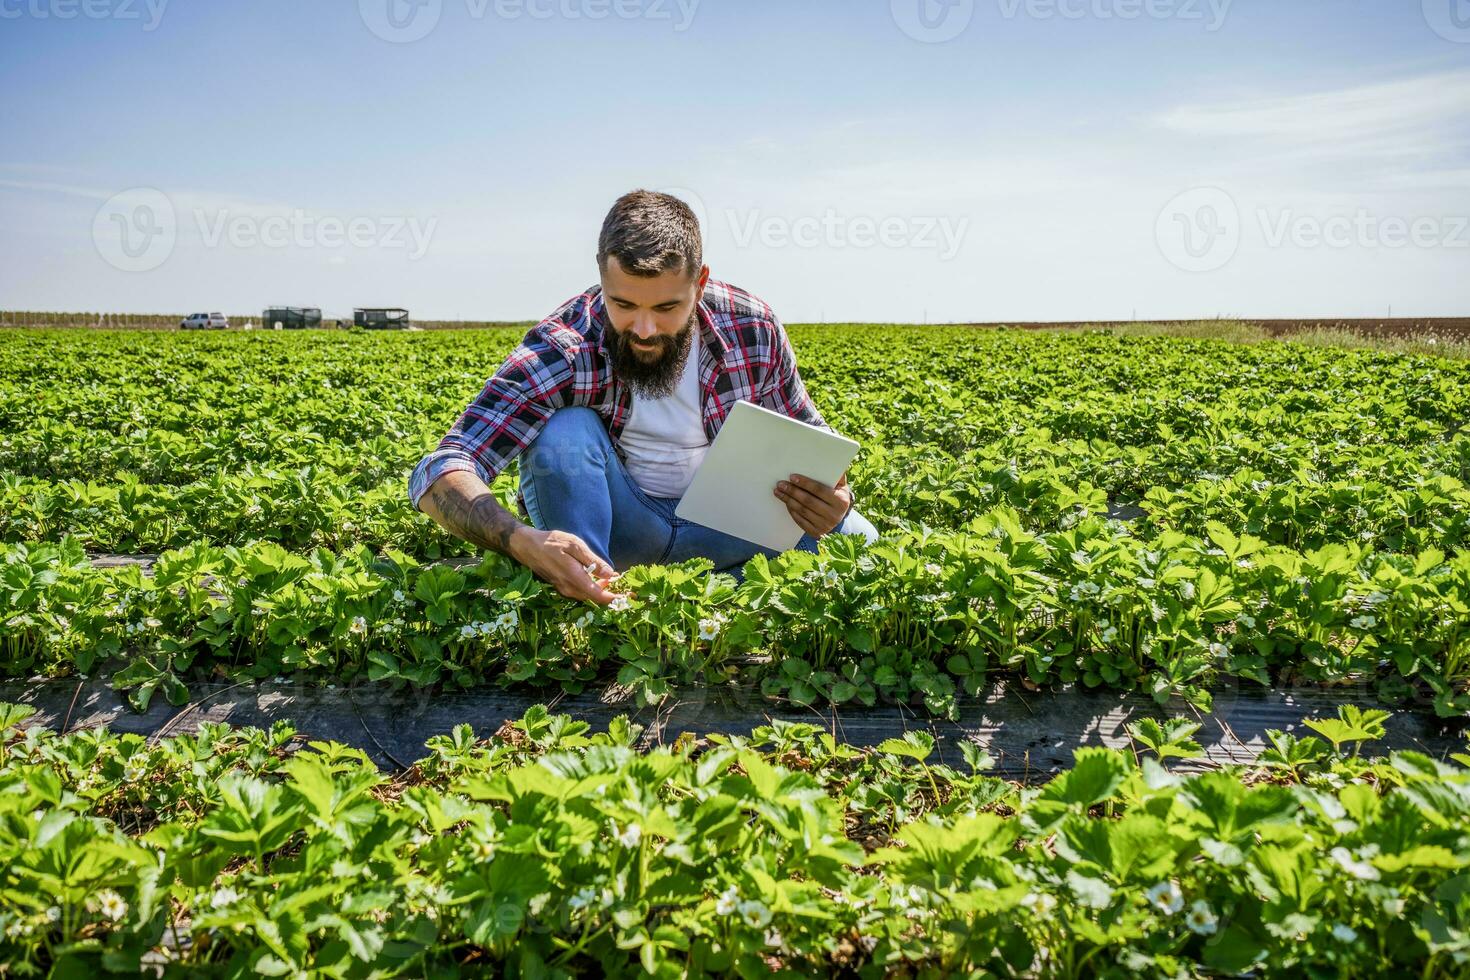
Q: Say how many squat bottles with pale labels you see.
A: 0